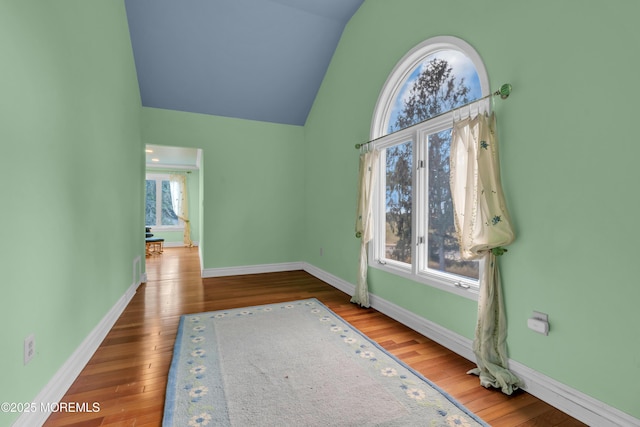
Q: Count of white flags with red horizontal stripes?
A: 0